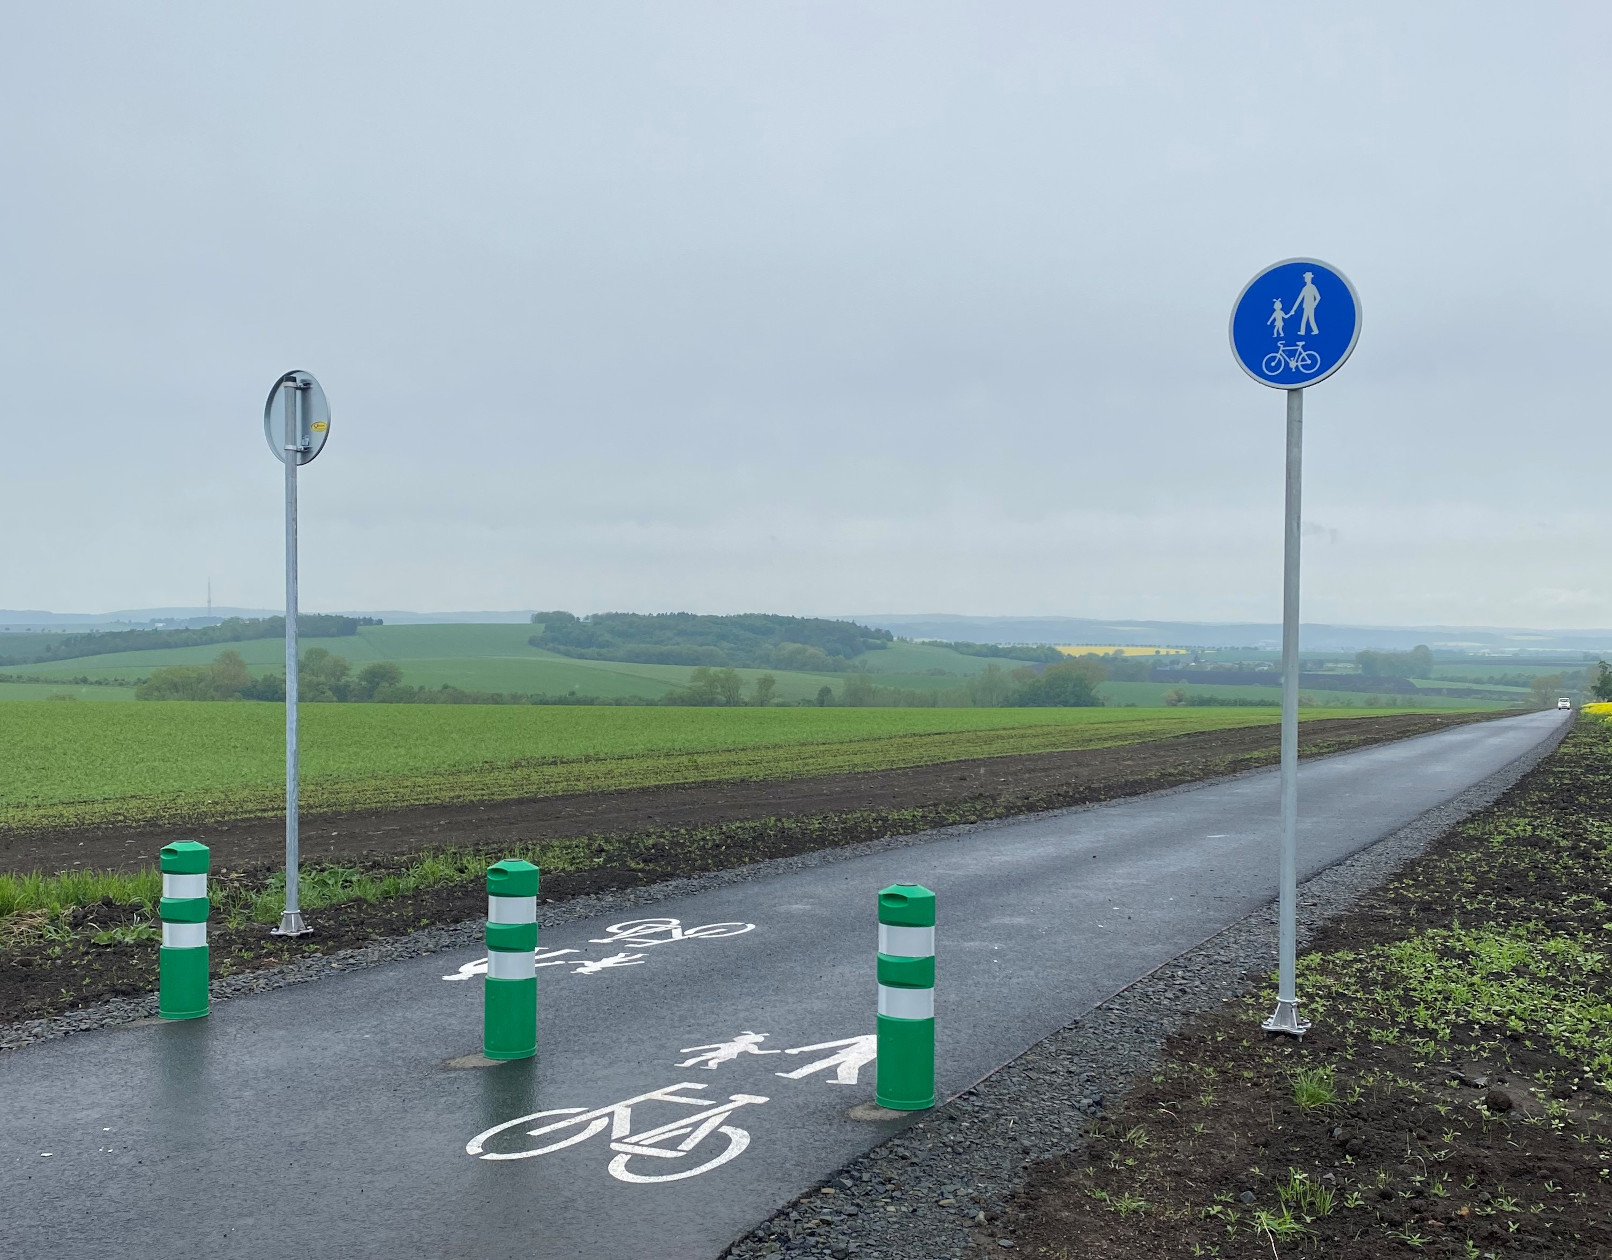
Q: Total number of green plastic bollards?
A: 3